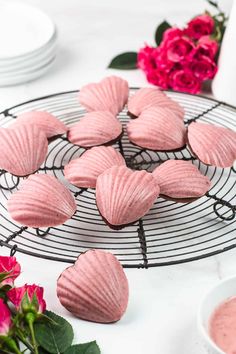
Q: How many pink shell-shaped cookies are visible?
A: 12